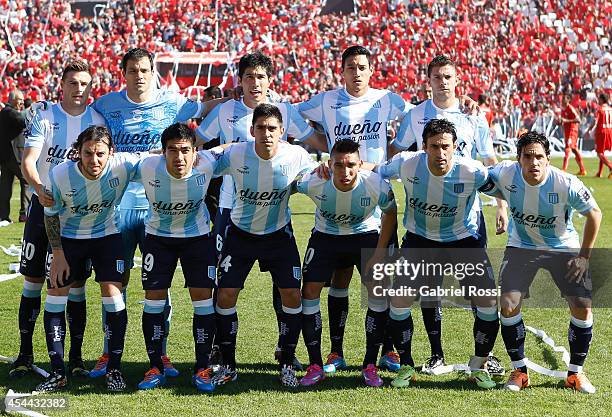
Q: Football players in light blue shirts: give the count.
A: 11